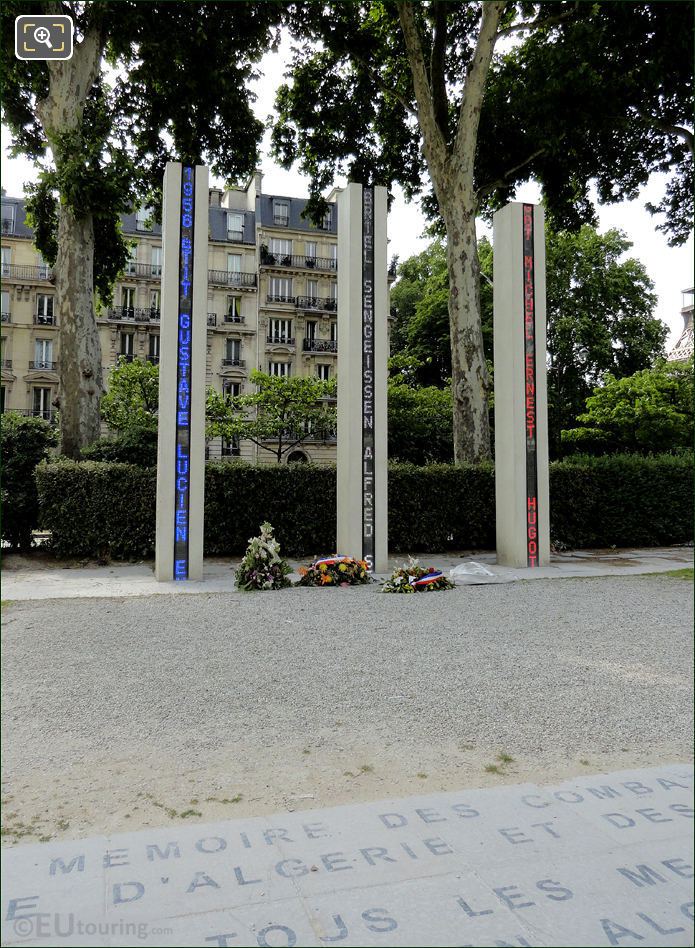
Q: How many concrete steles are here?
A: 3